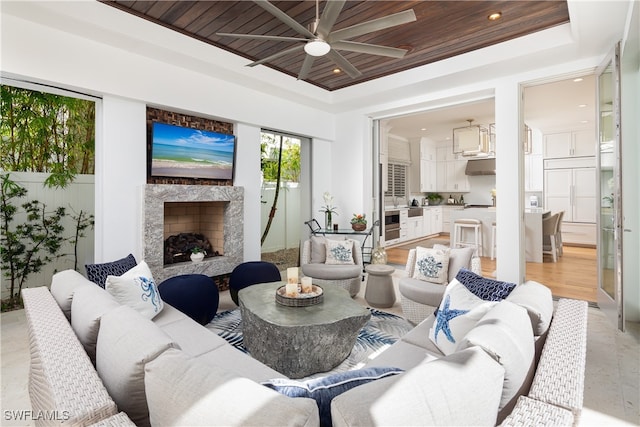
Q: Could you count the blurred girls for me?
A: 0